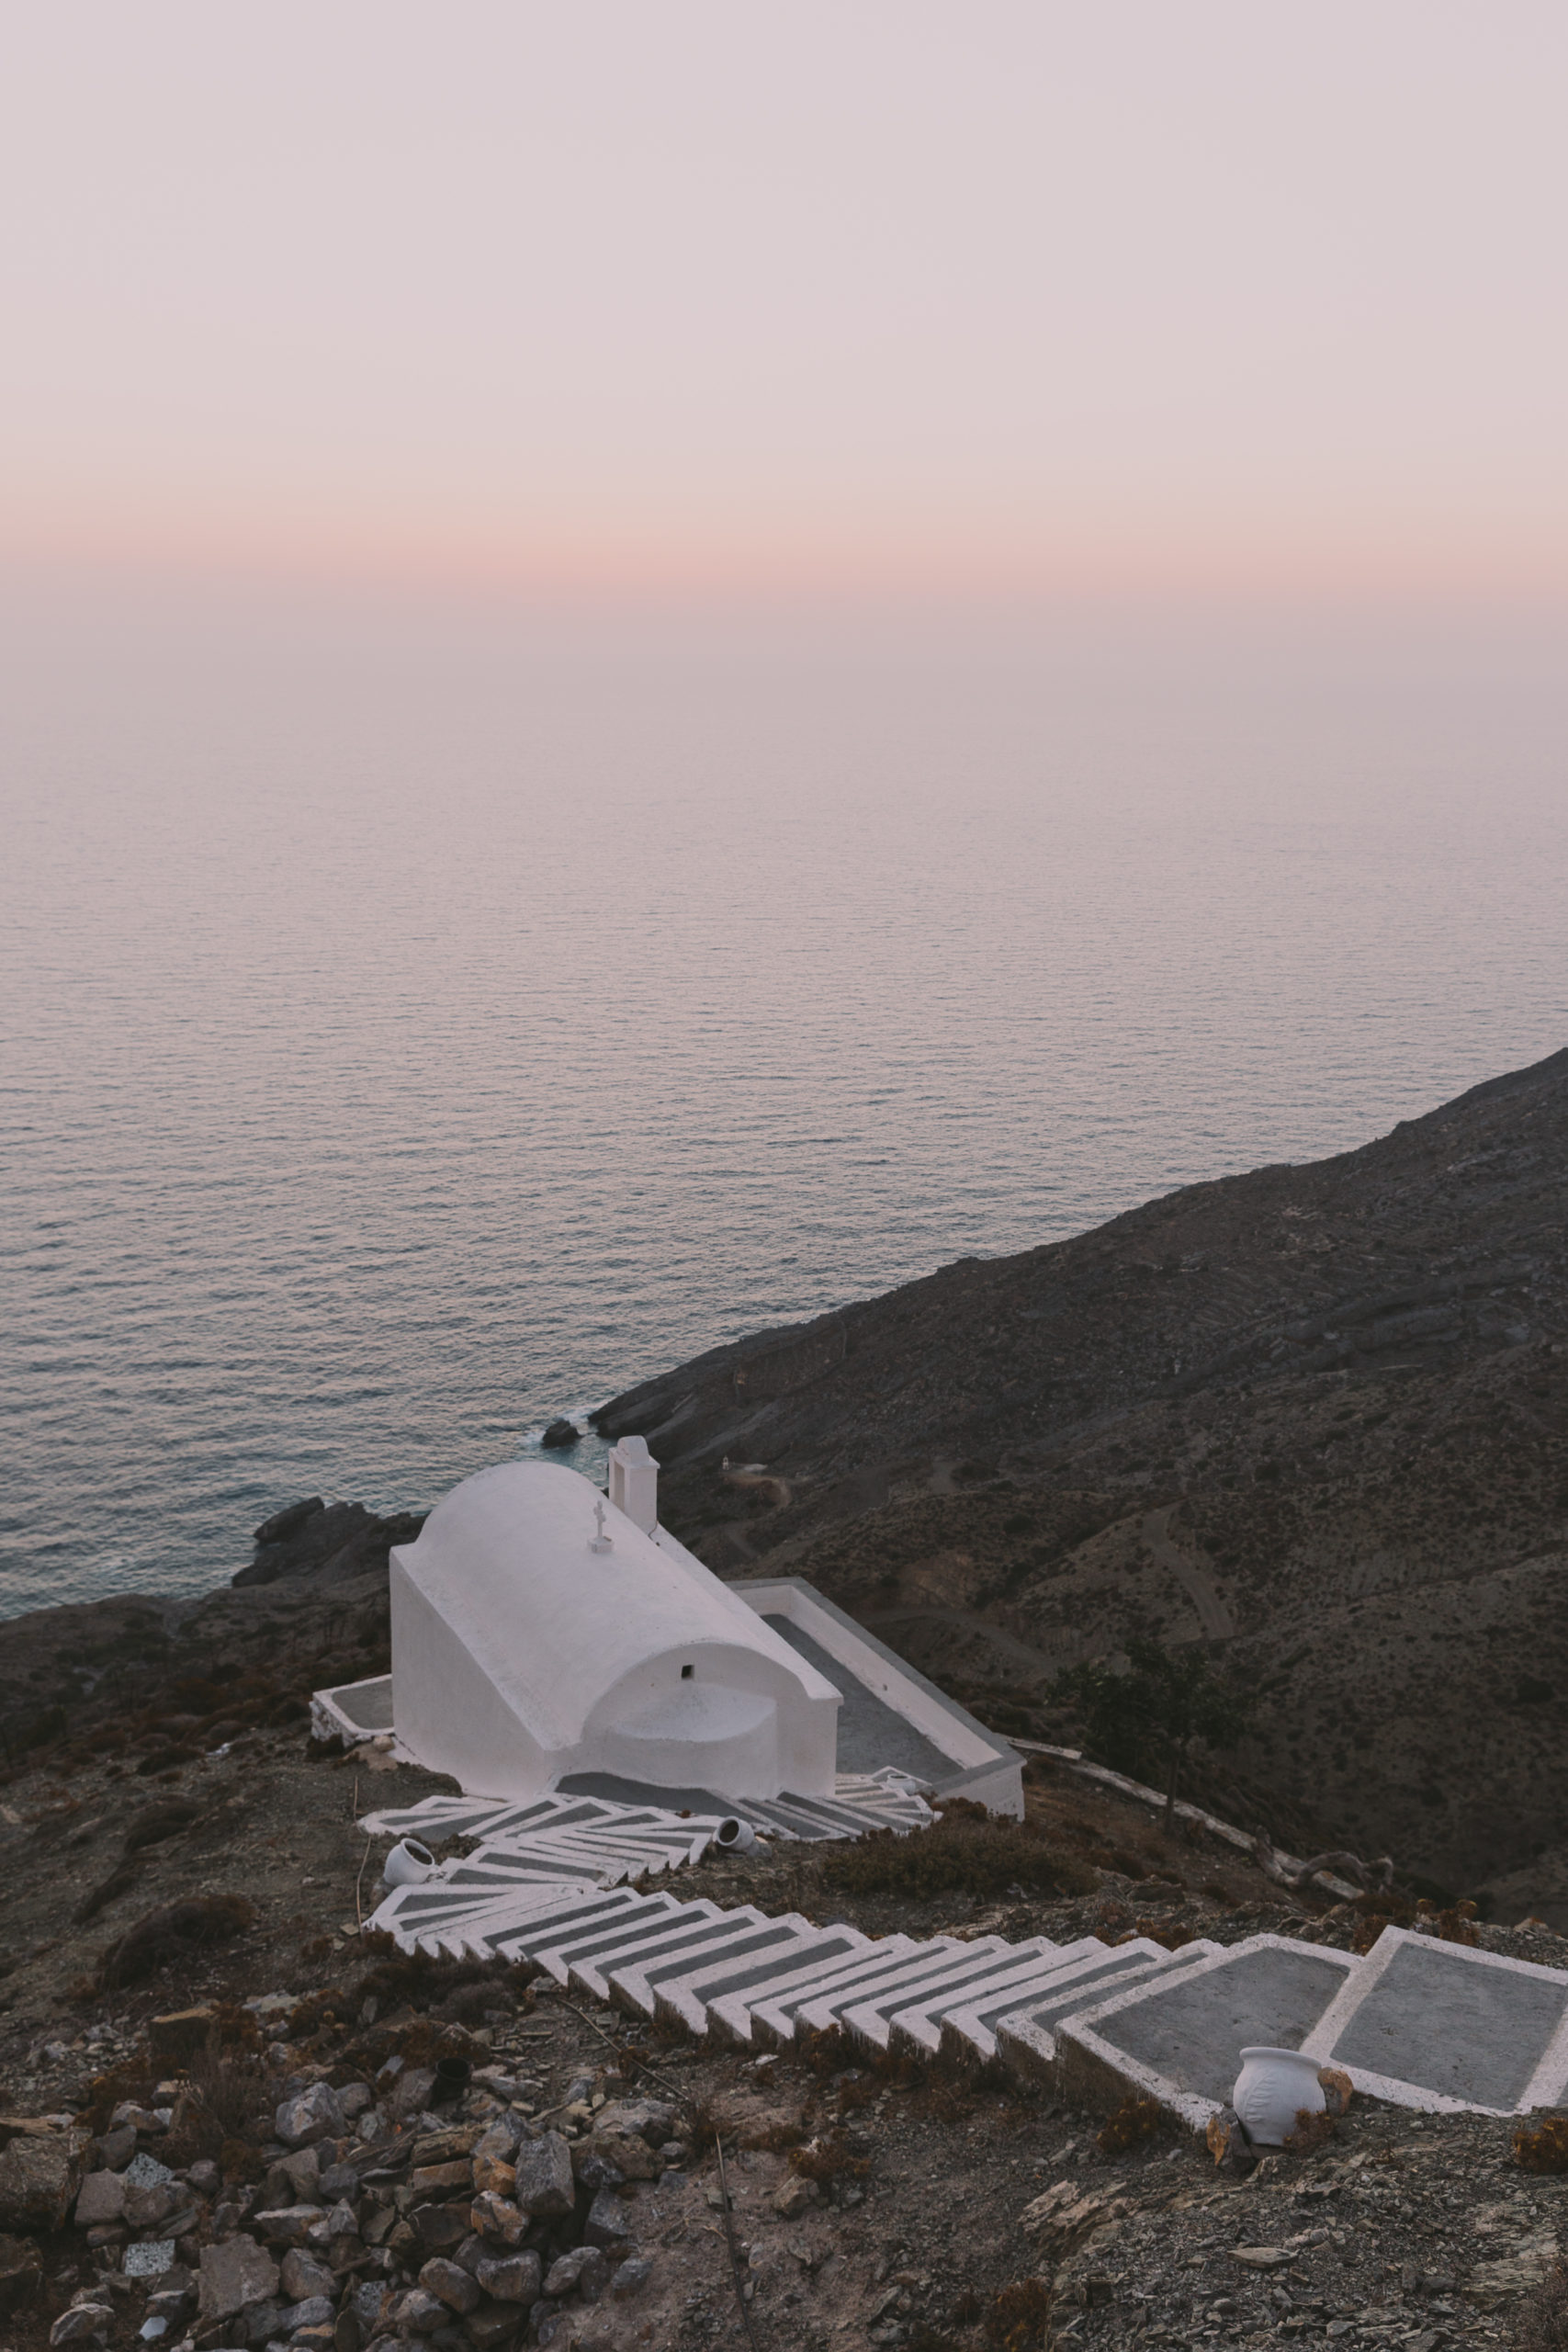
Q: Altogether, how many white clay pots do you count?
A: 4